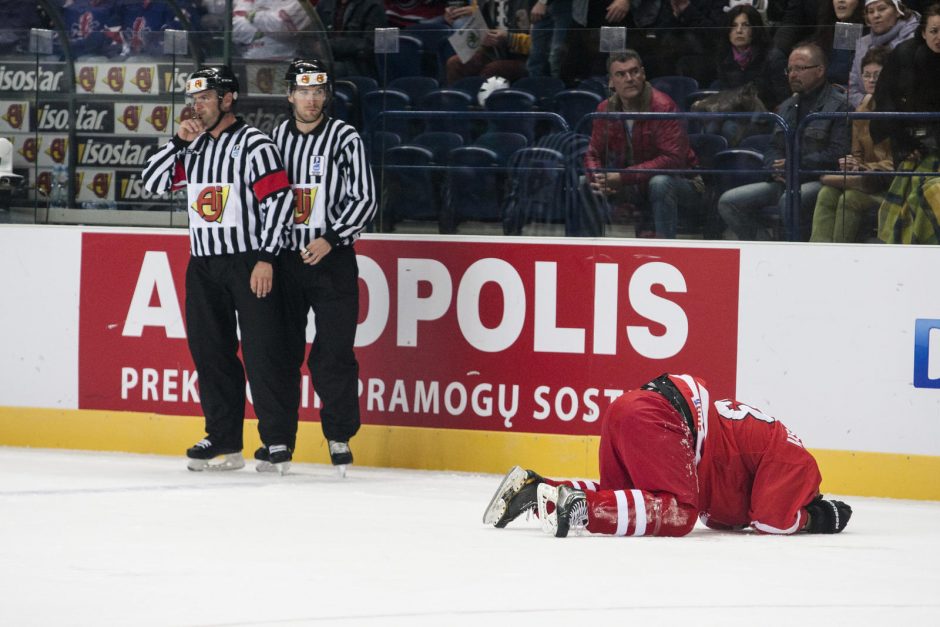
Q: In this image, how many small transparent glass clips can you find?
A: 5